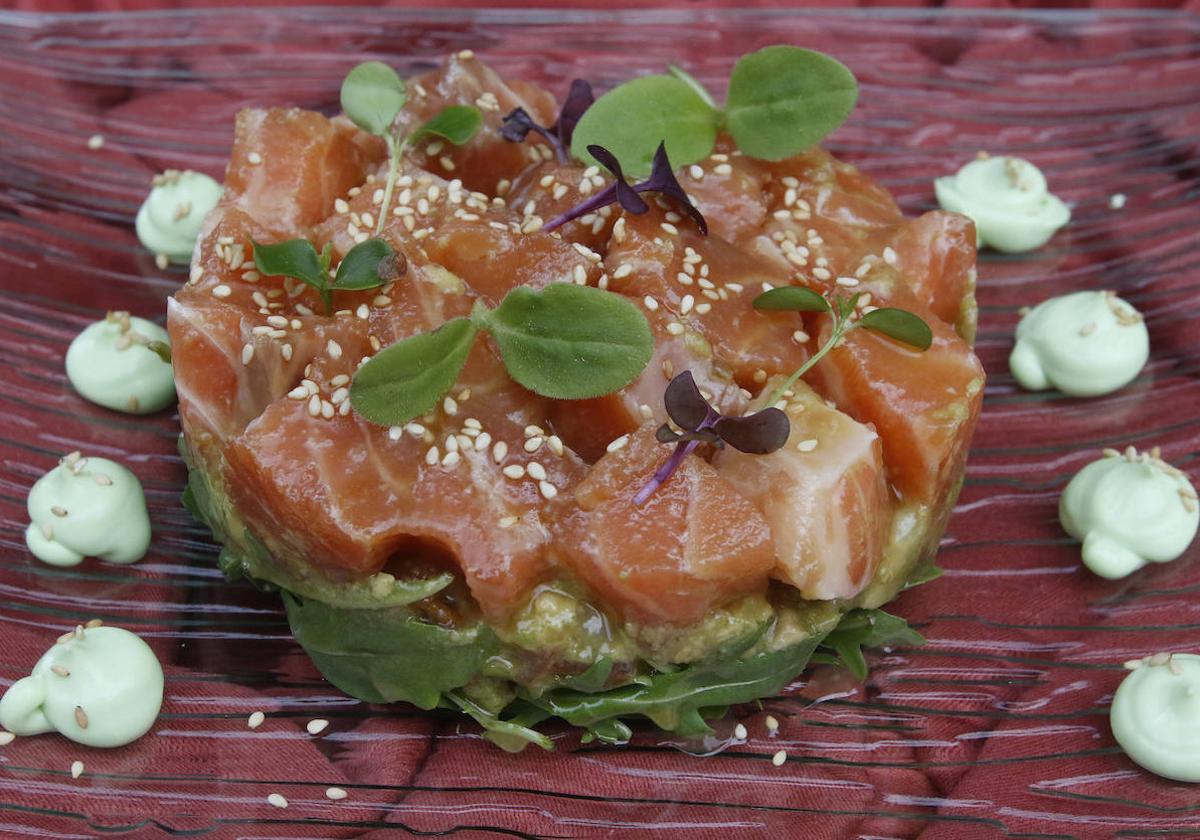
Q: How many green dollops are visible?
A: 8